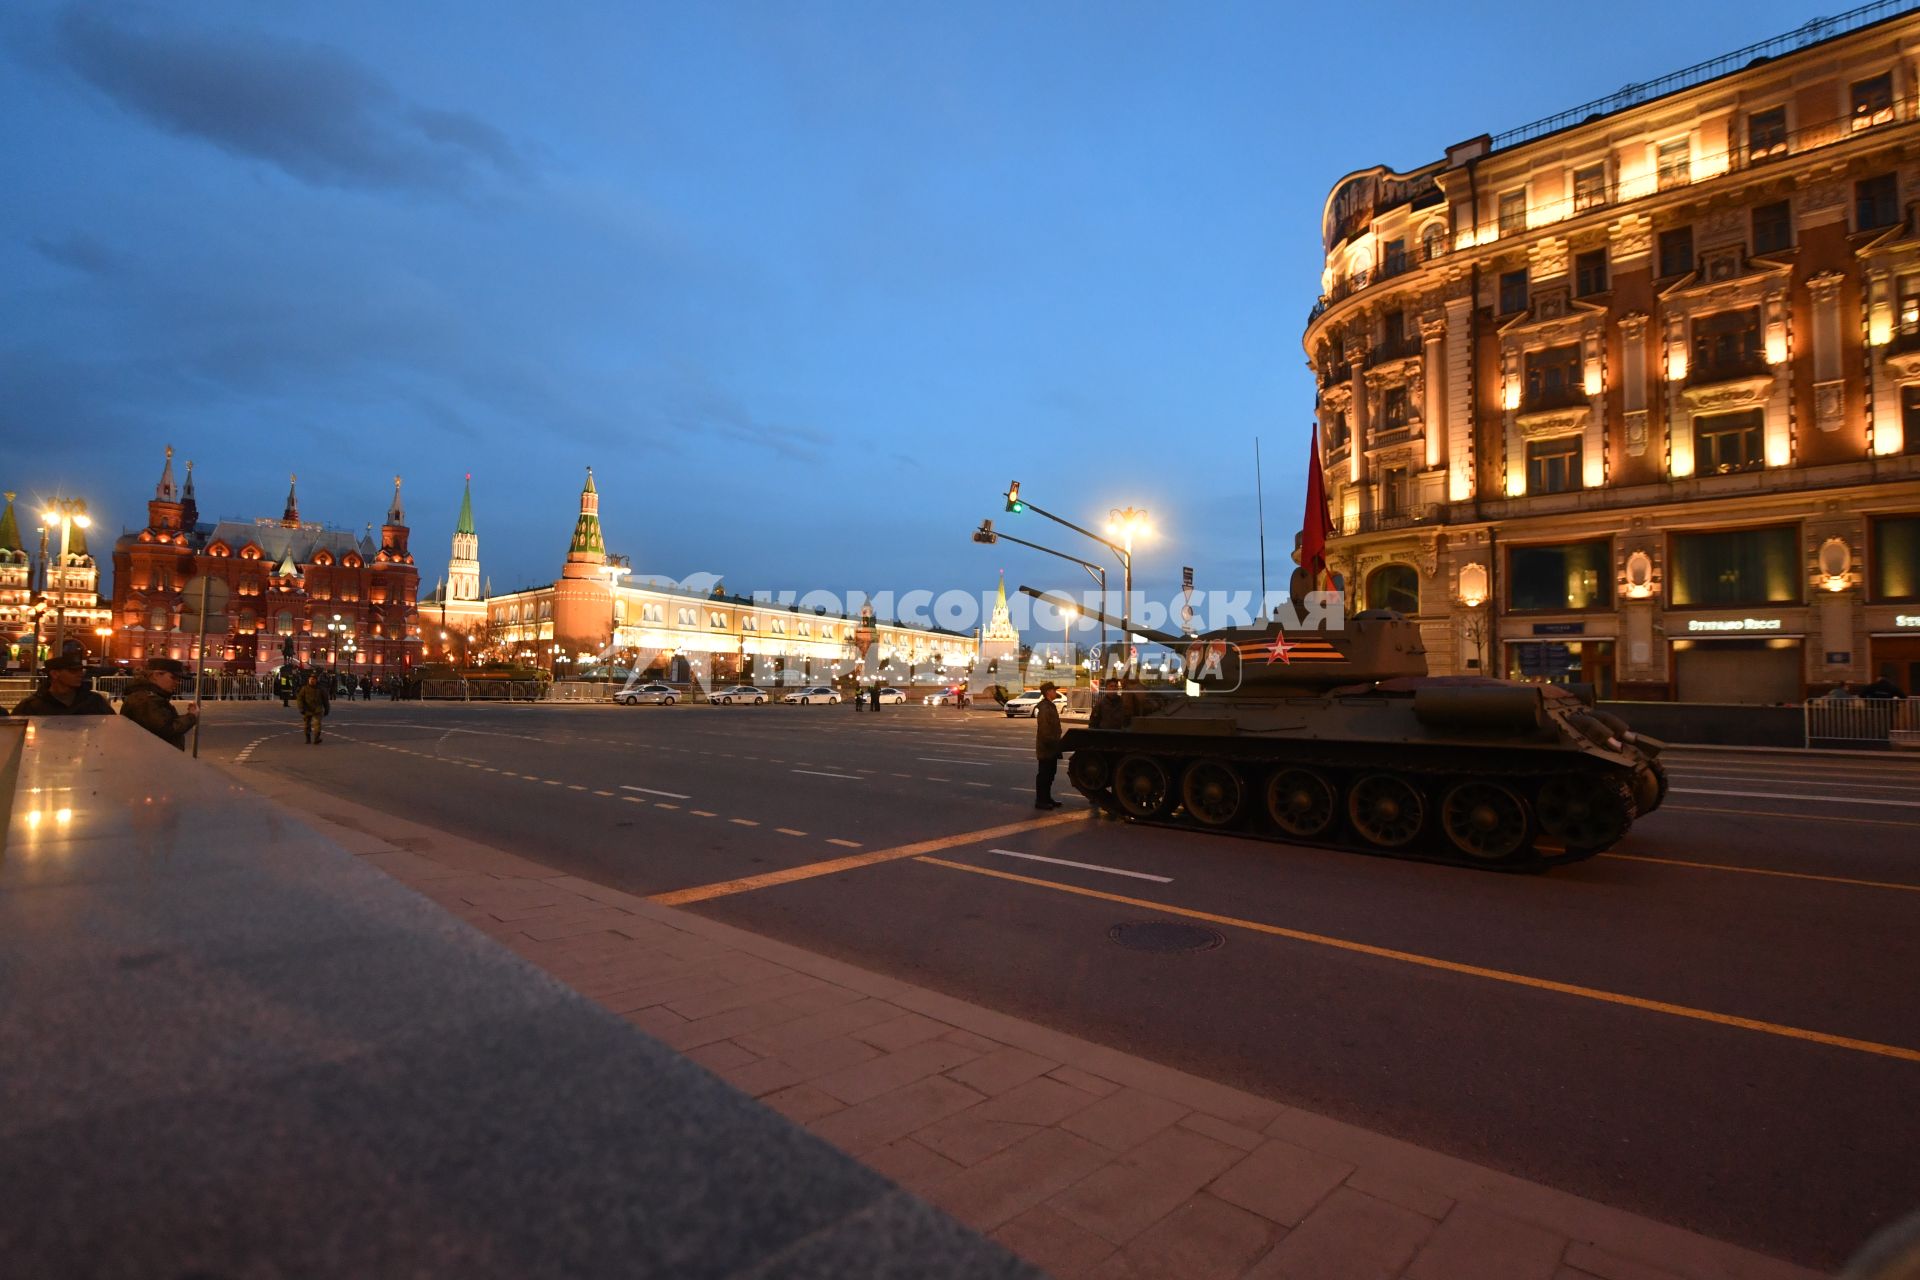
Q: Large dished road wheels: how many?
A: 5